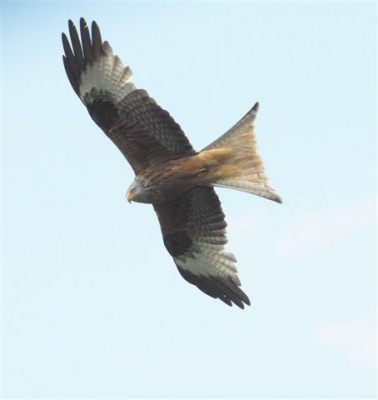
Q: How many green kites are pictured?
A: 0